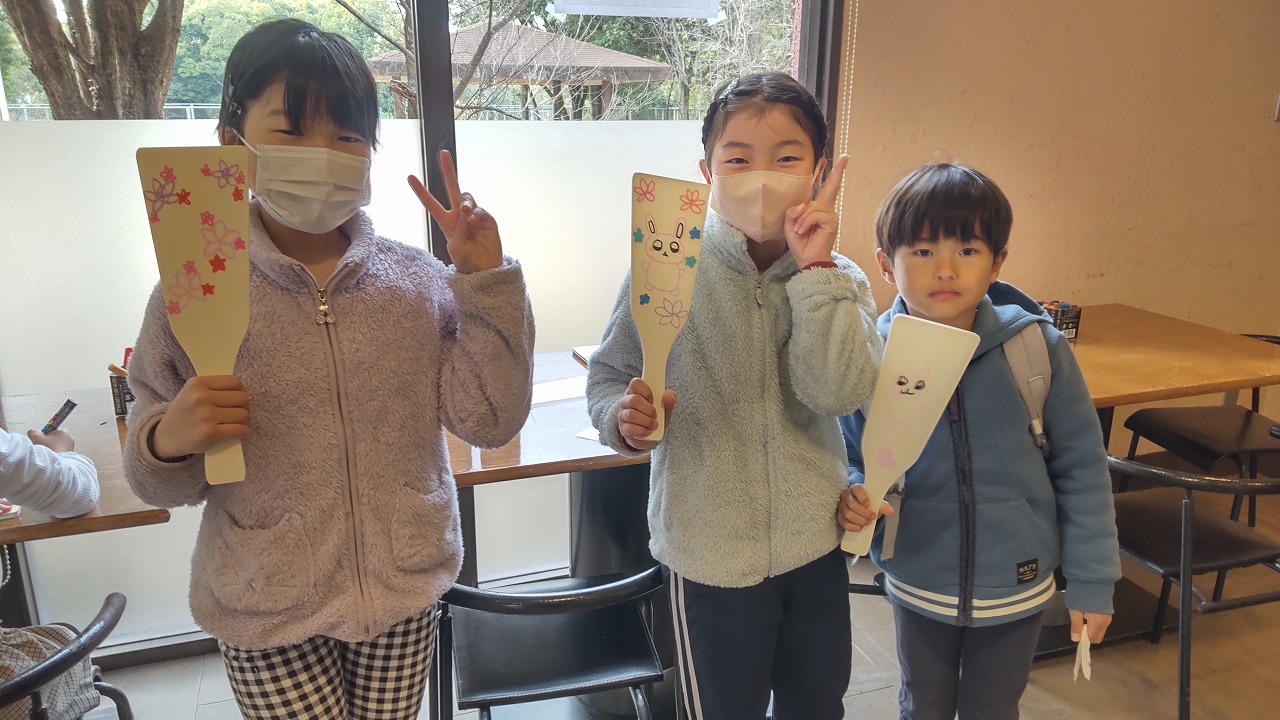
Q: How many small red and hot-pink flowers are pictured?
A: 12